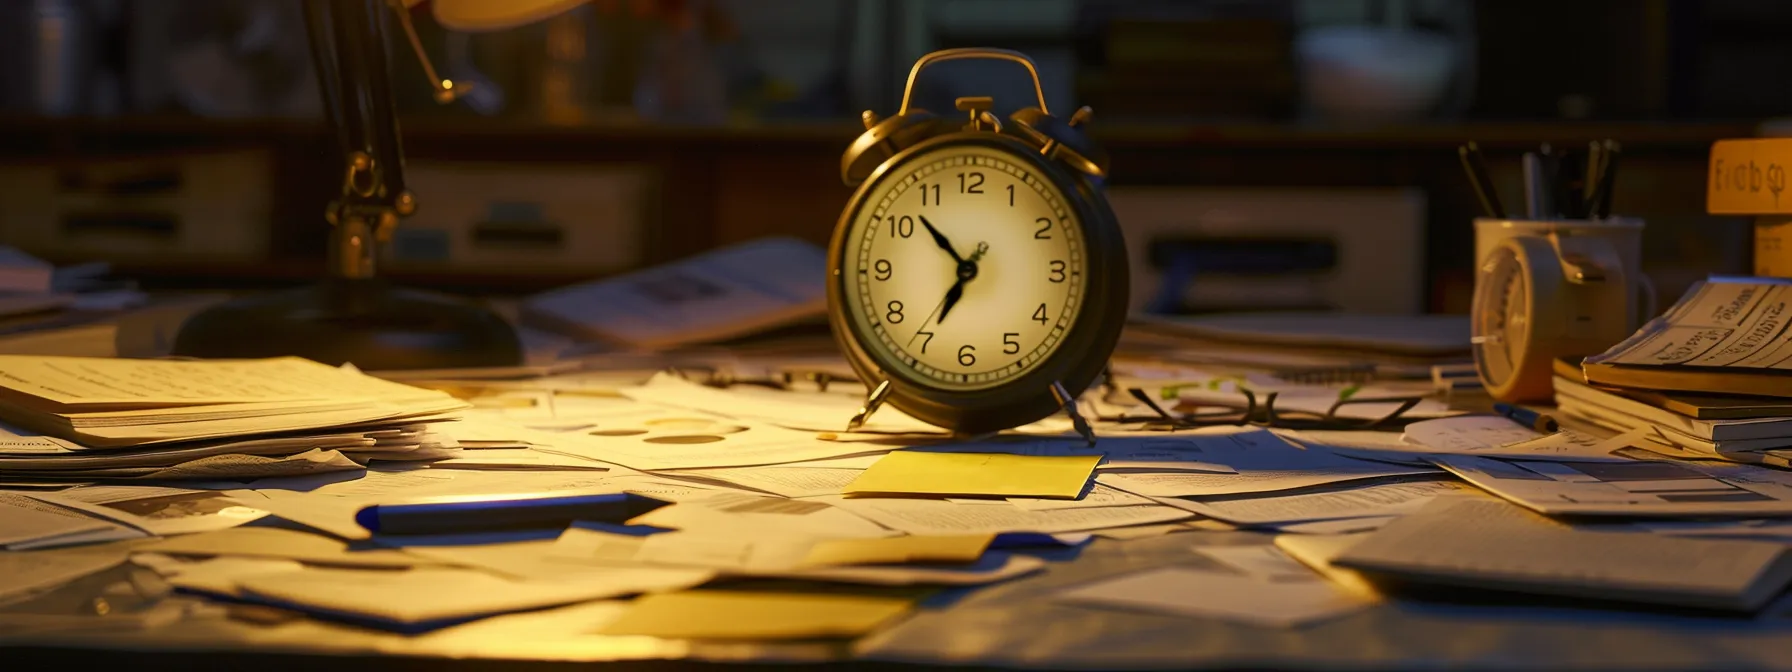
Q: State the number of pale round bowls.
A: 1